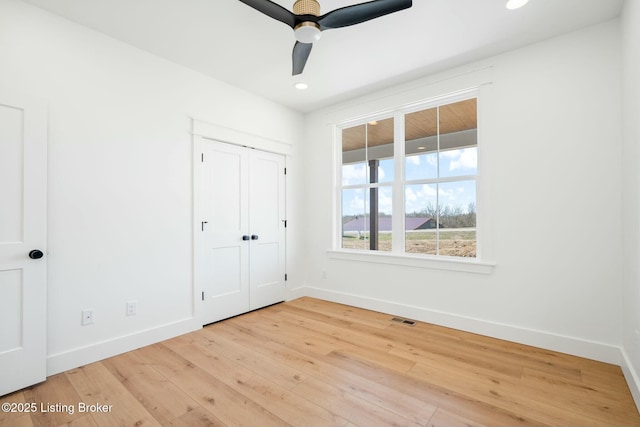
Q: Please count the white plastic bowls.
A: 0